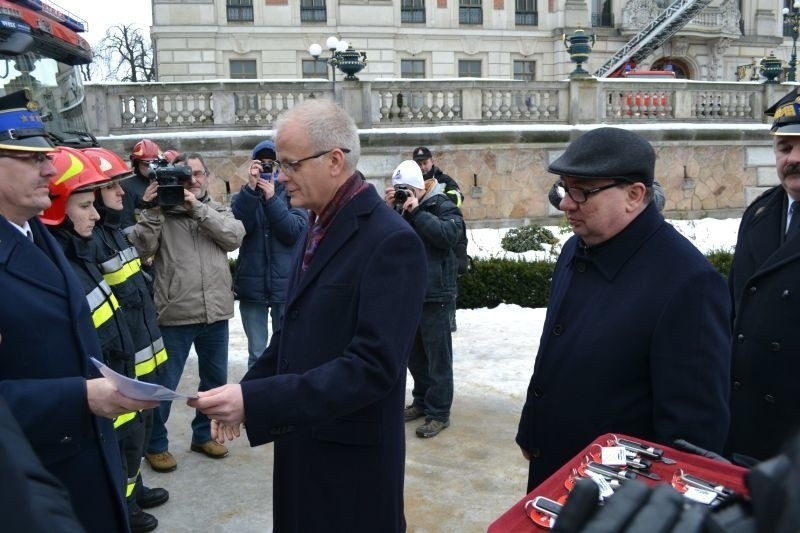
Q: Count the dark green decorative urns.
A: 3